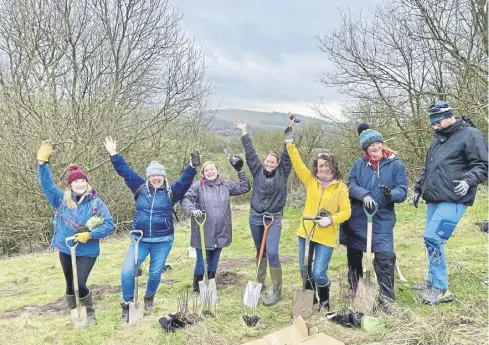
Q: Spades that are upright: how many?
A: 6